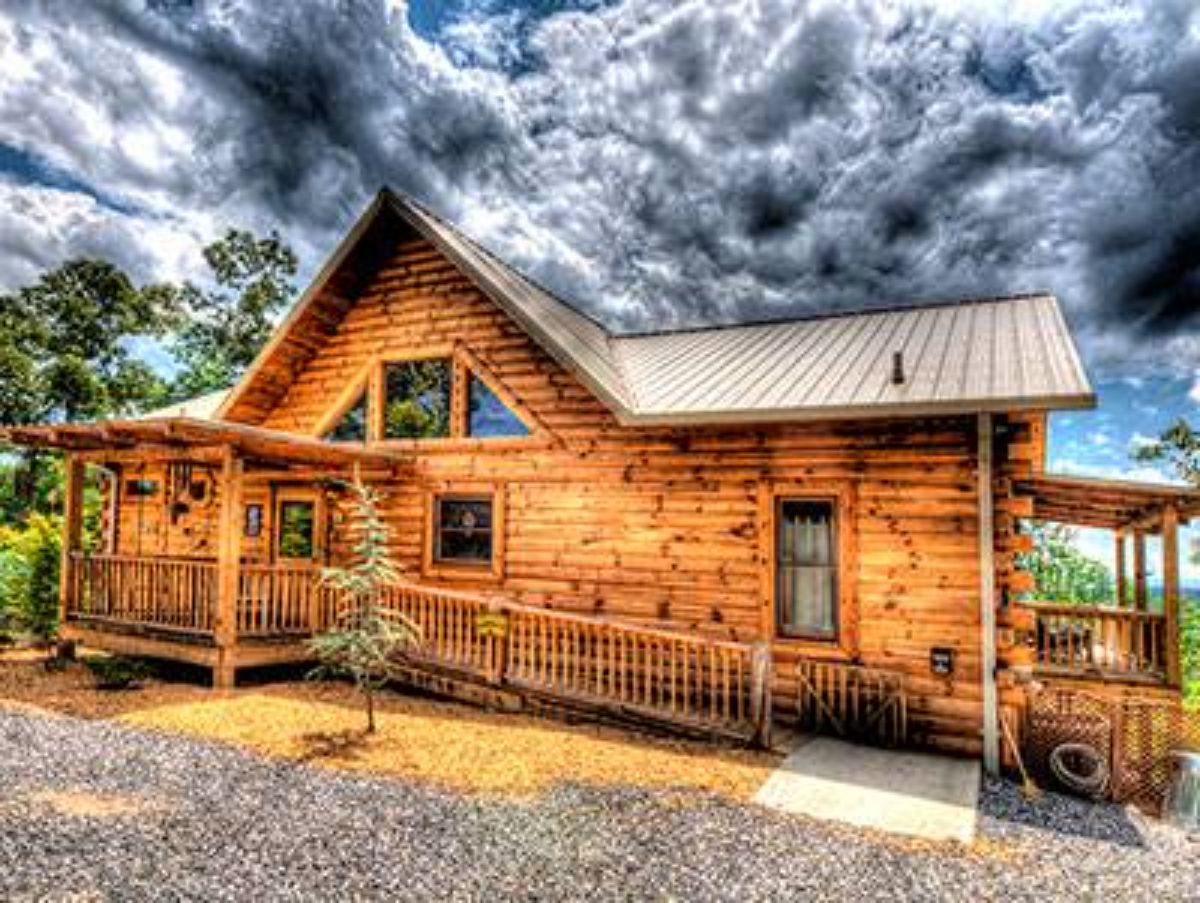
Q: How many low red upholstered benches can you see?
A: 0